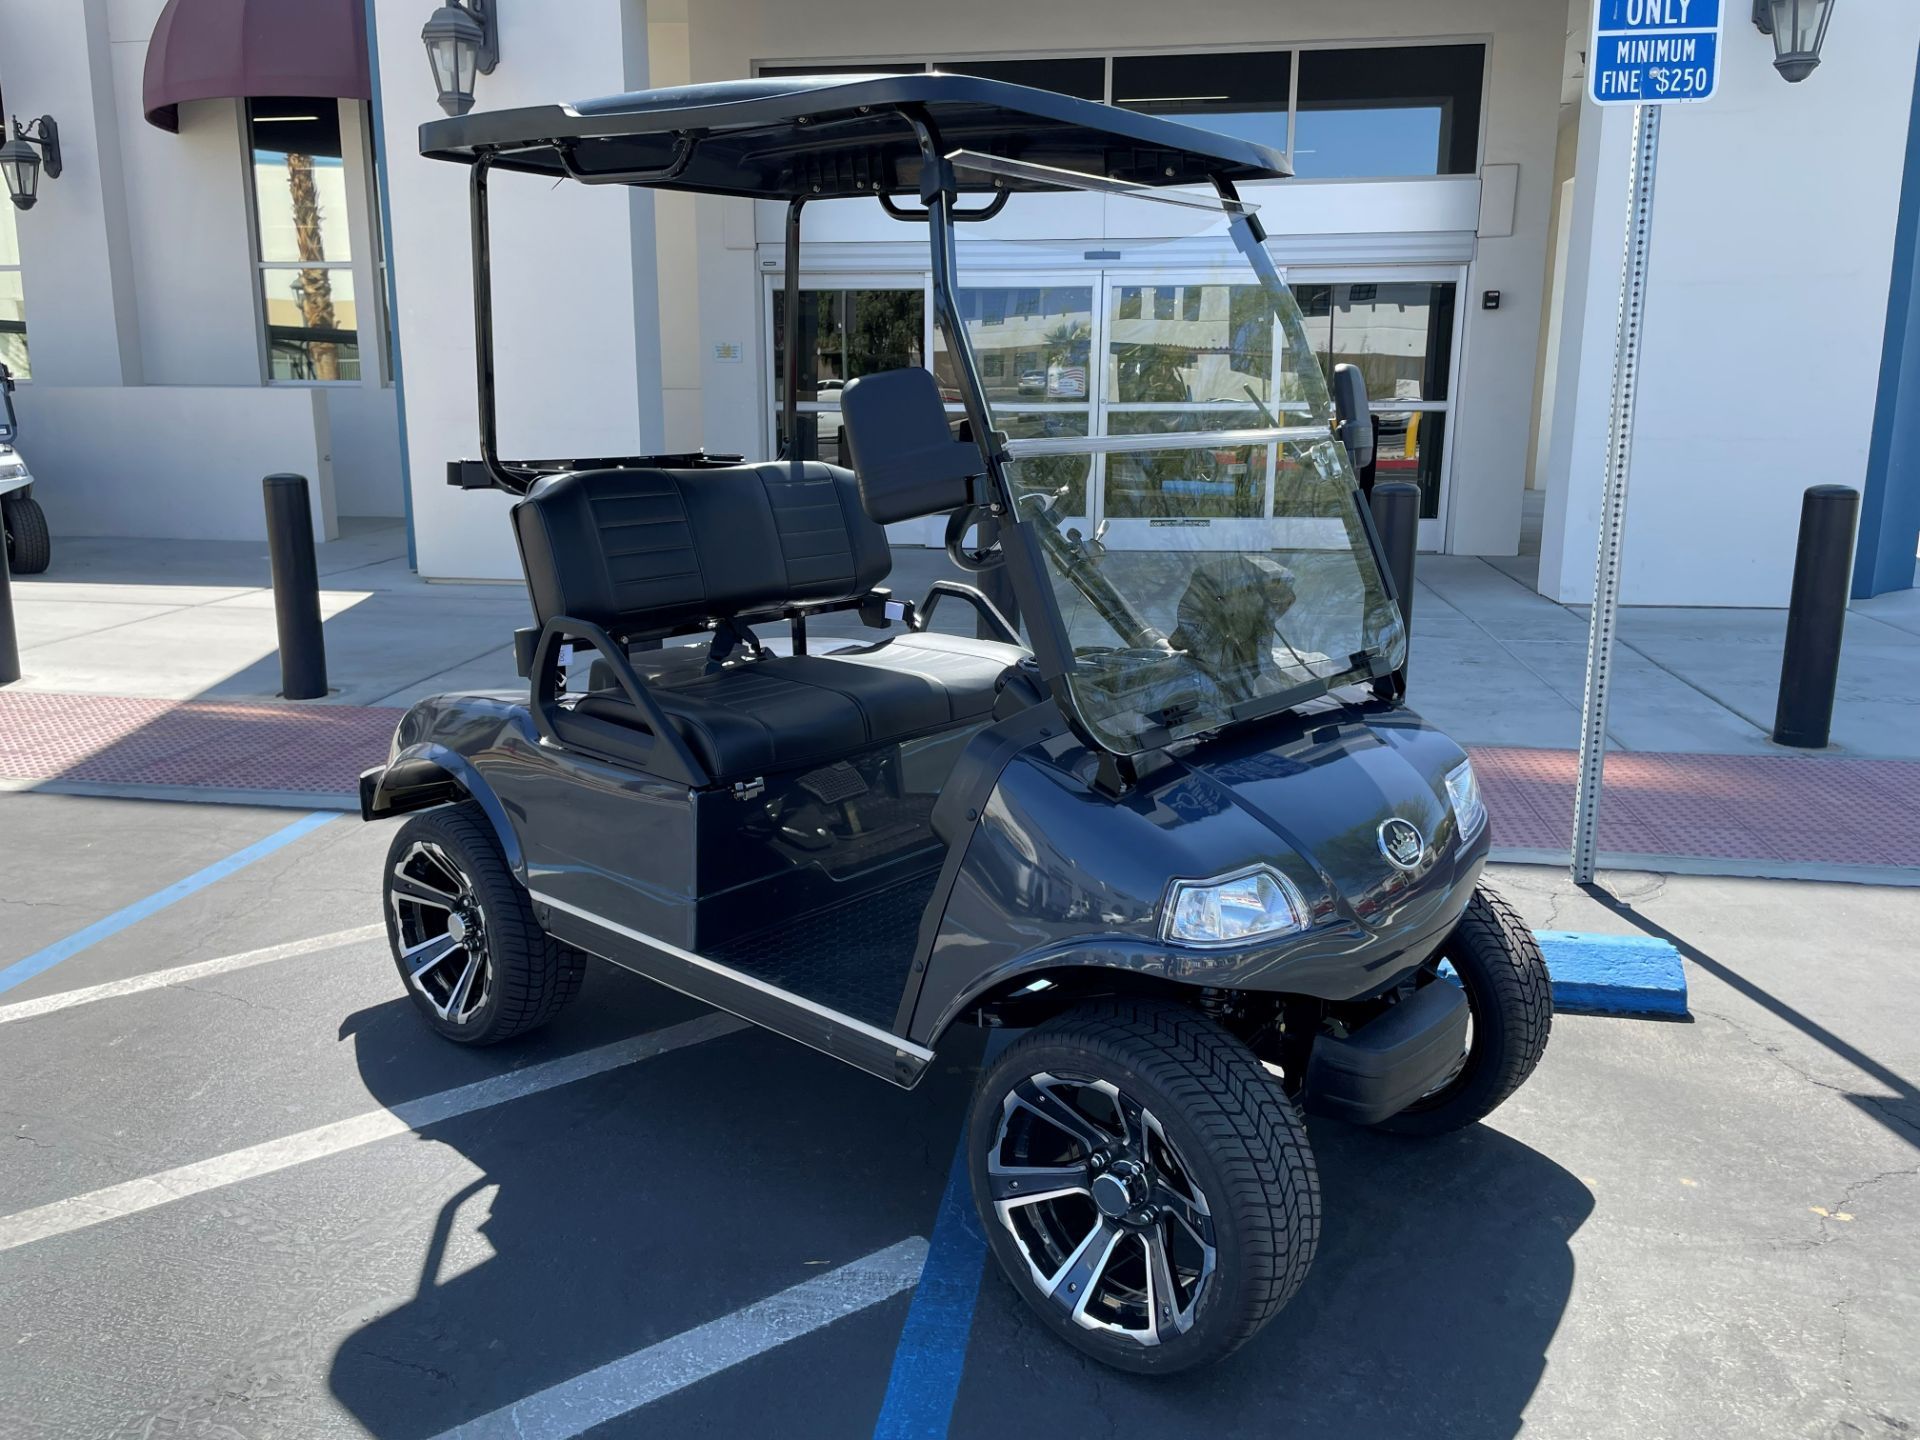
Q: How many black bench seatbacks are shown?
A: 1